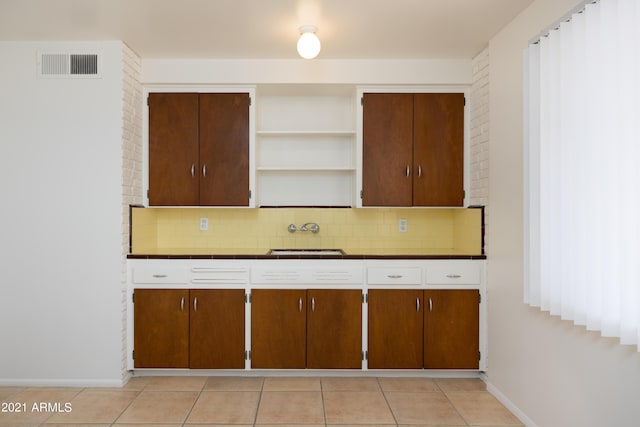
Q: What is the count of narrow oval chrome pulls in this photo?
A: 13